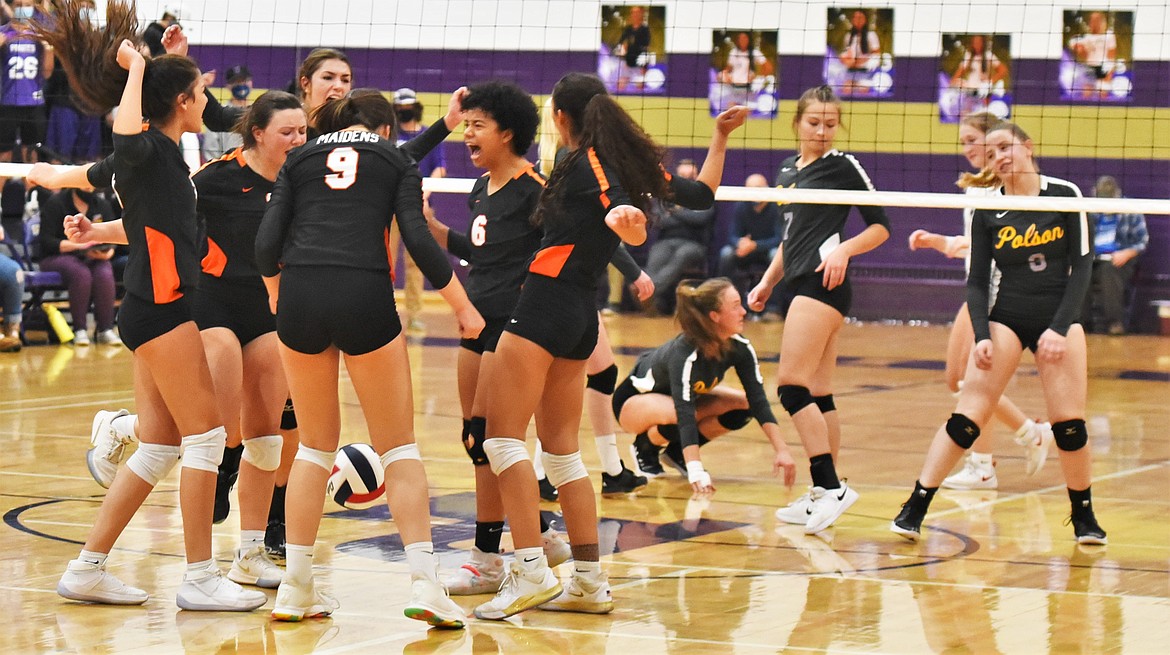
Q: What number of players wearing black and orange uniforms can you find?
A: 6